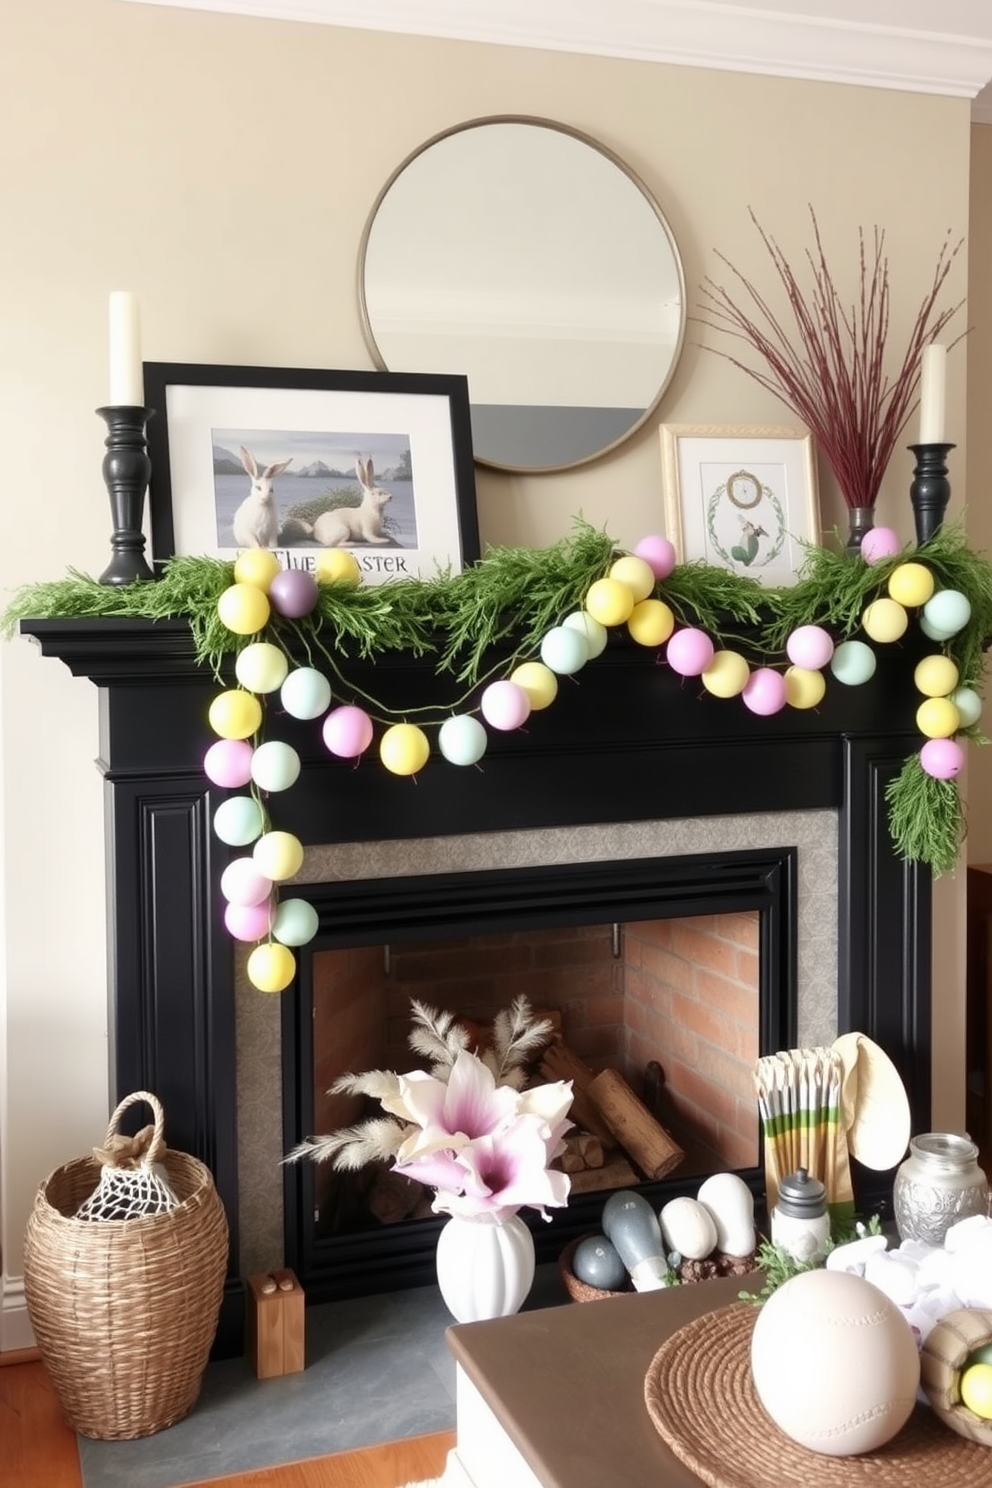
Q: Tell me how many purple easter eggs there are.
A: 1